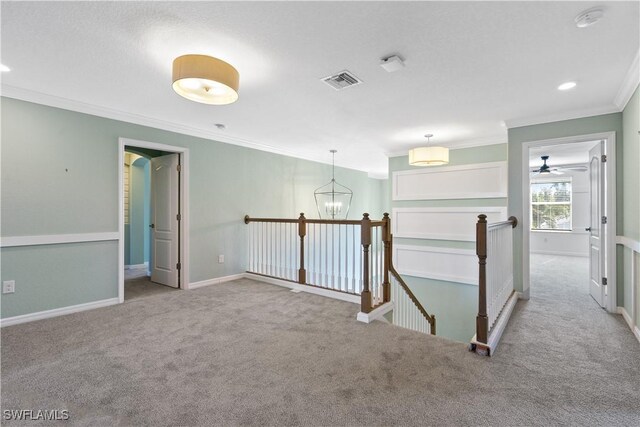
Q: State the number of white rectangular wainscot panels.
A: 3